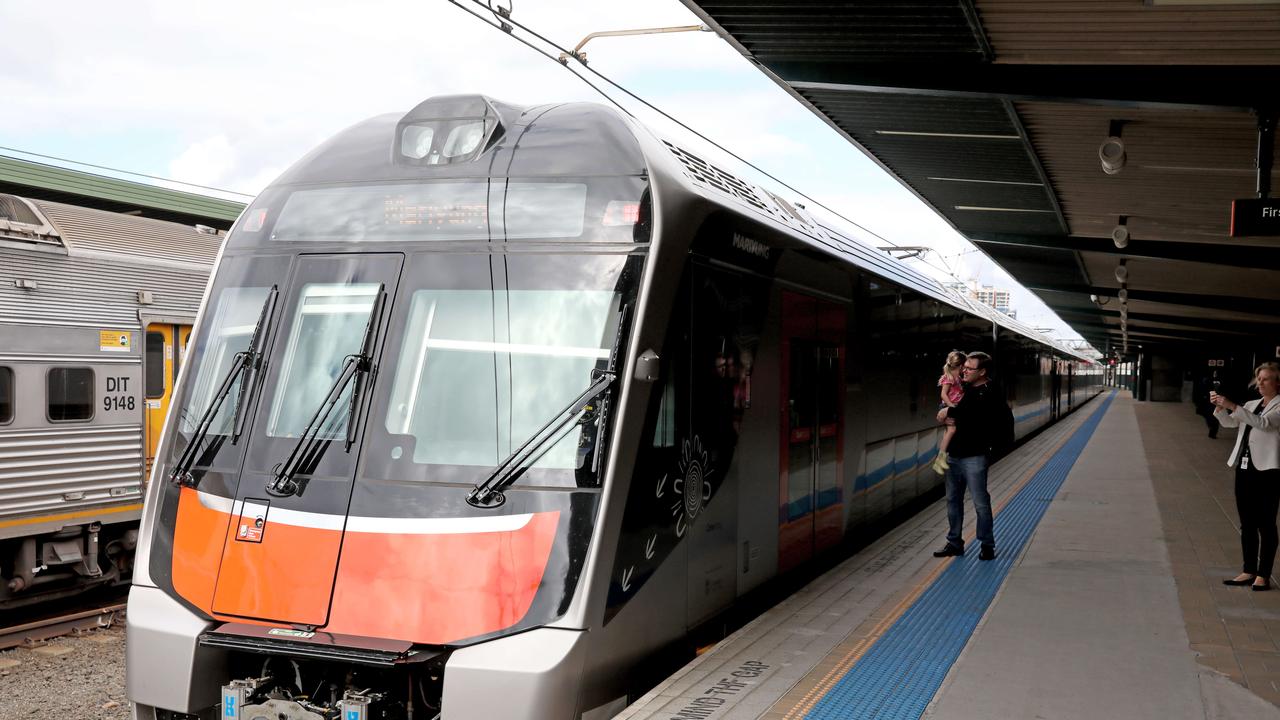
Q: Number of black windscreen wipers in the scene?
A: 3